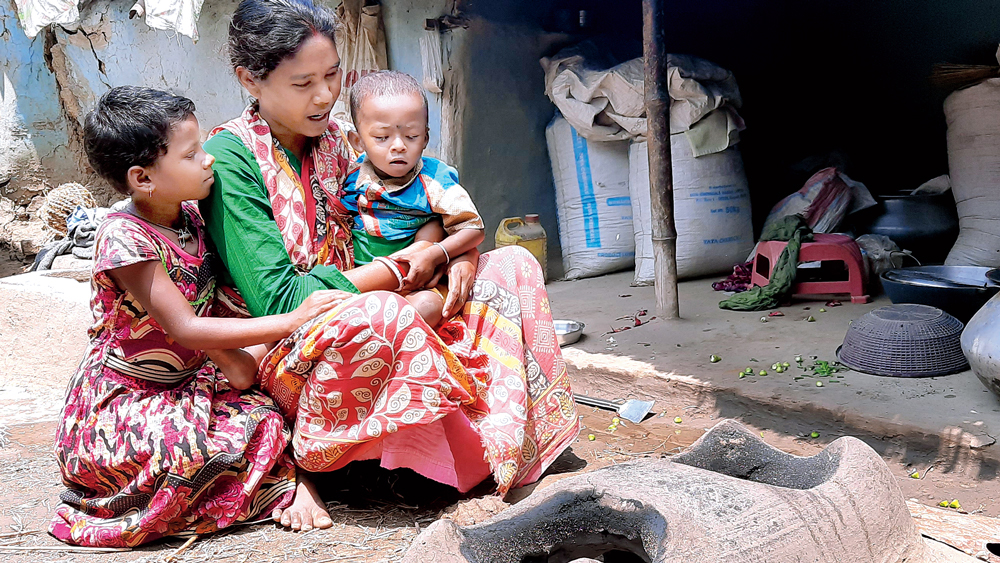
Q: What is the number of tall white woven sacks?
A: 3